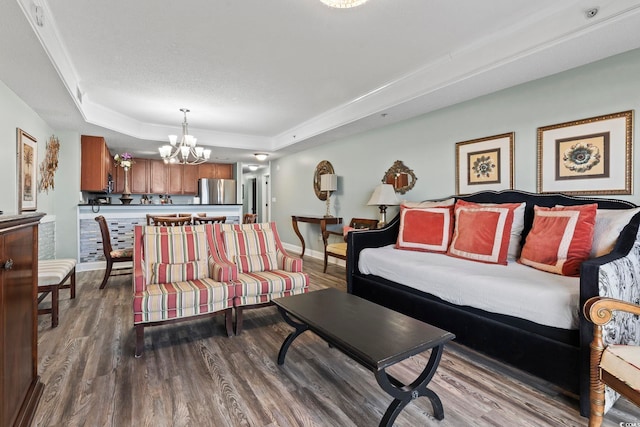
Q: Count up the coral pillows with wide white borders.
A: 3